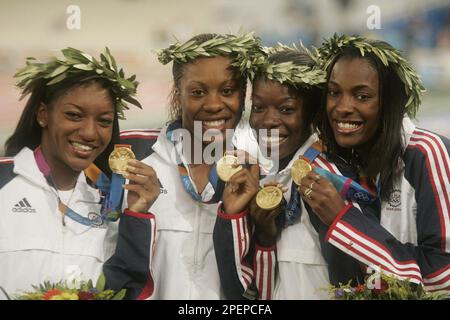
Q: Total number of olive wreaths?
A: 4